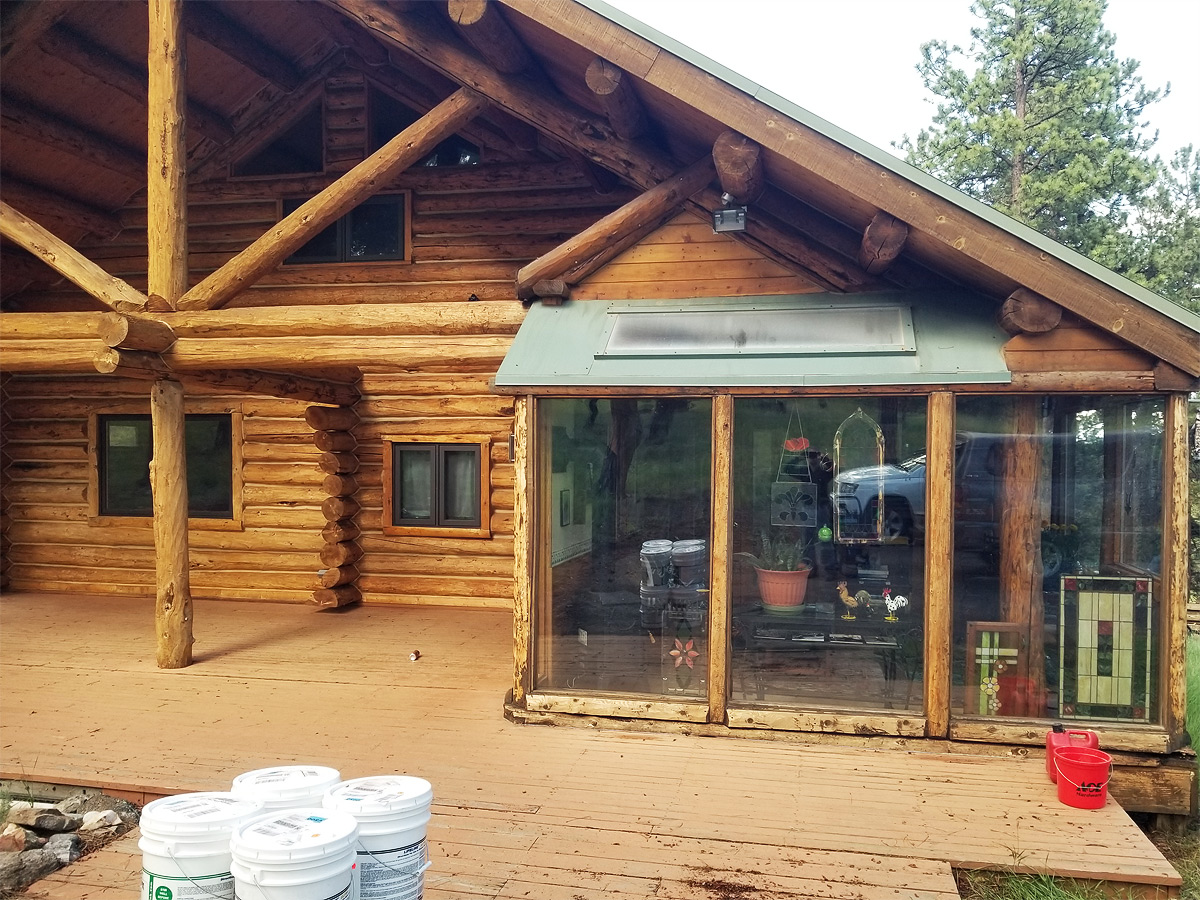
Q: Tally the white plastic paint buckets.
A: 4